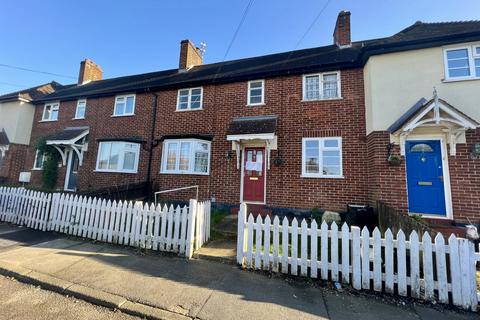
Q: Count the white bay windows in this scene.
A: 2